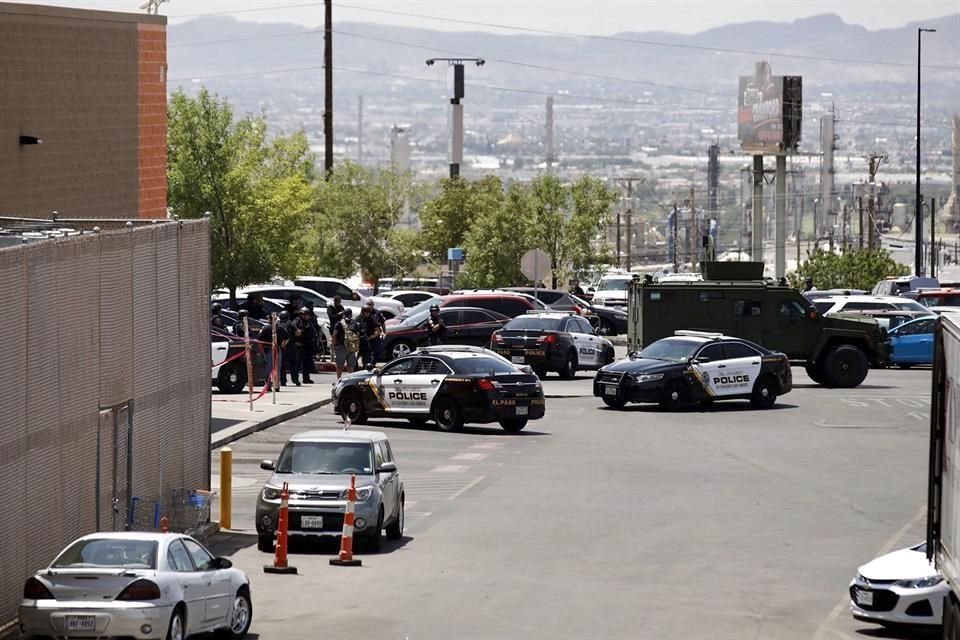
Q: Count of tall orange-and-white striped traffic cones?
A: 2